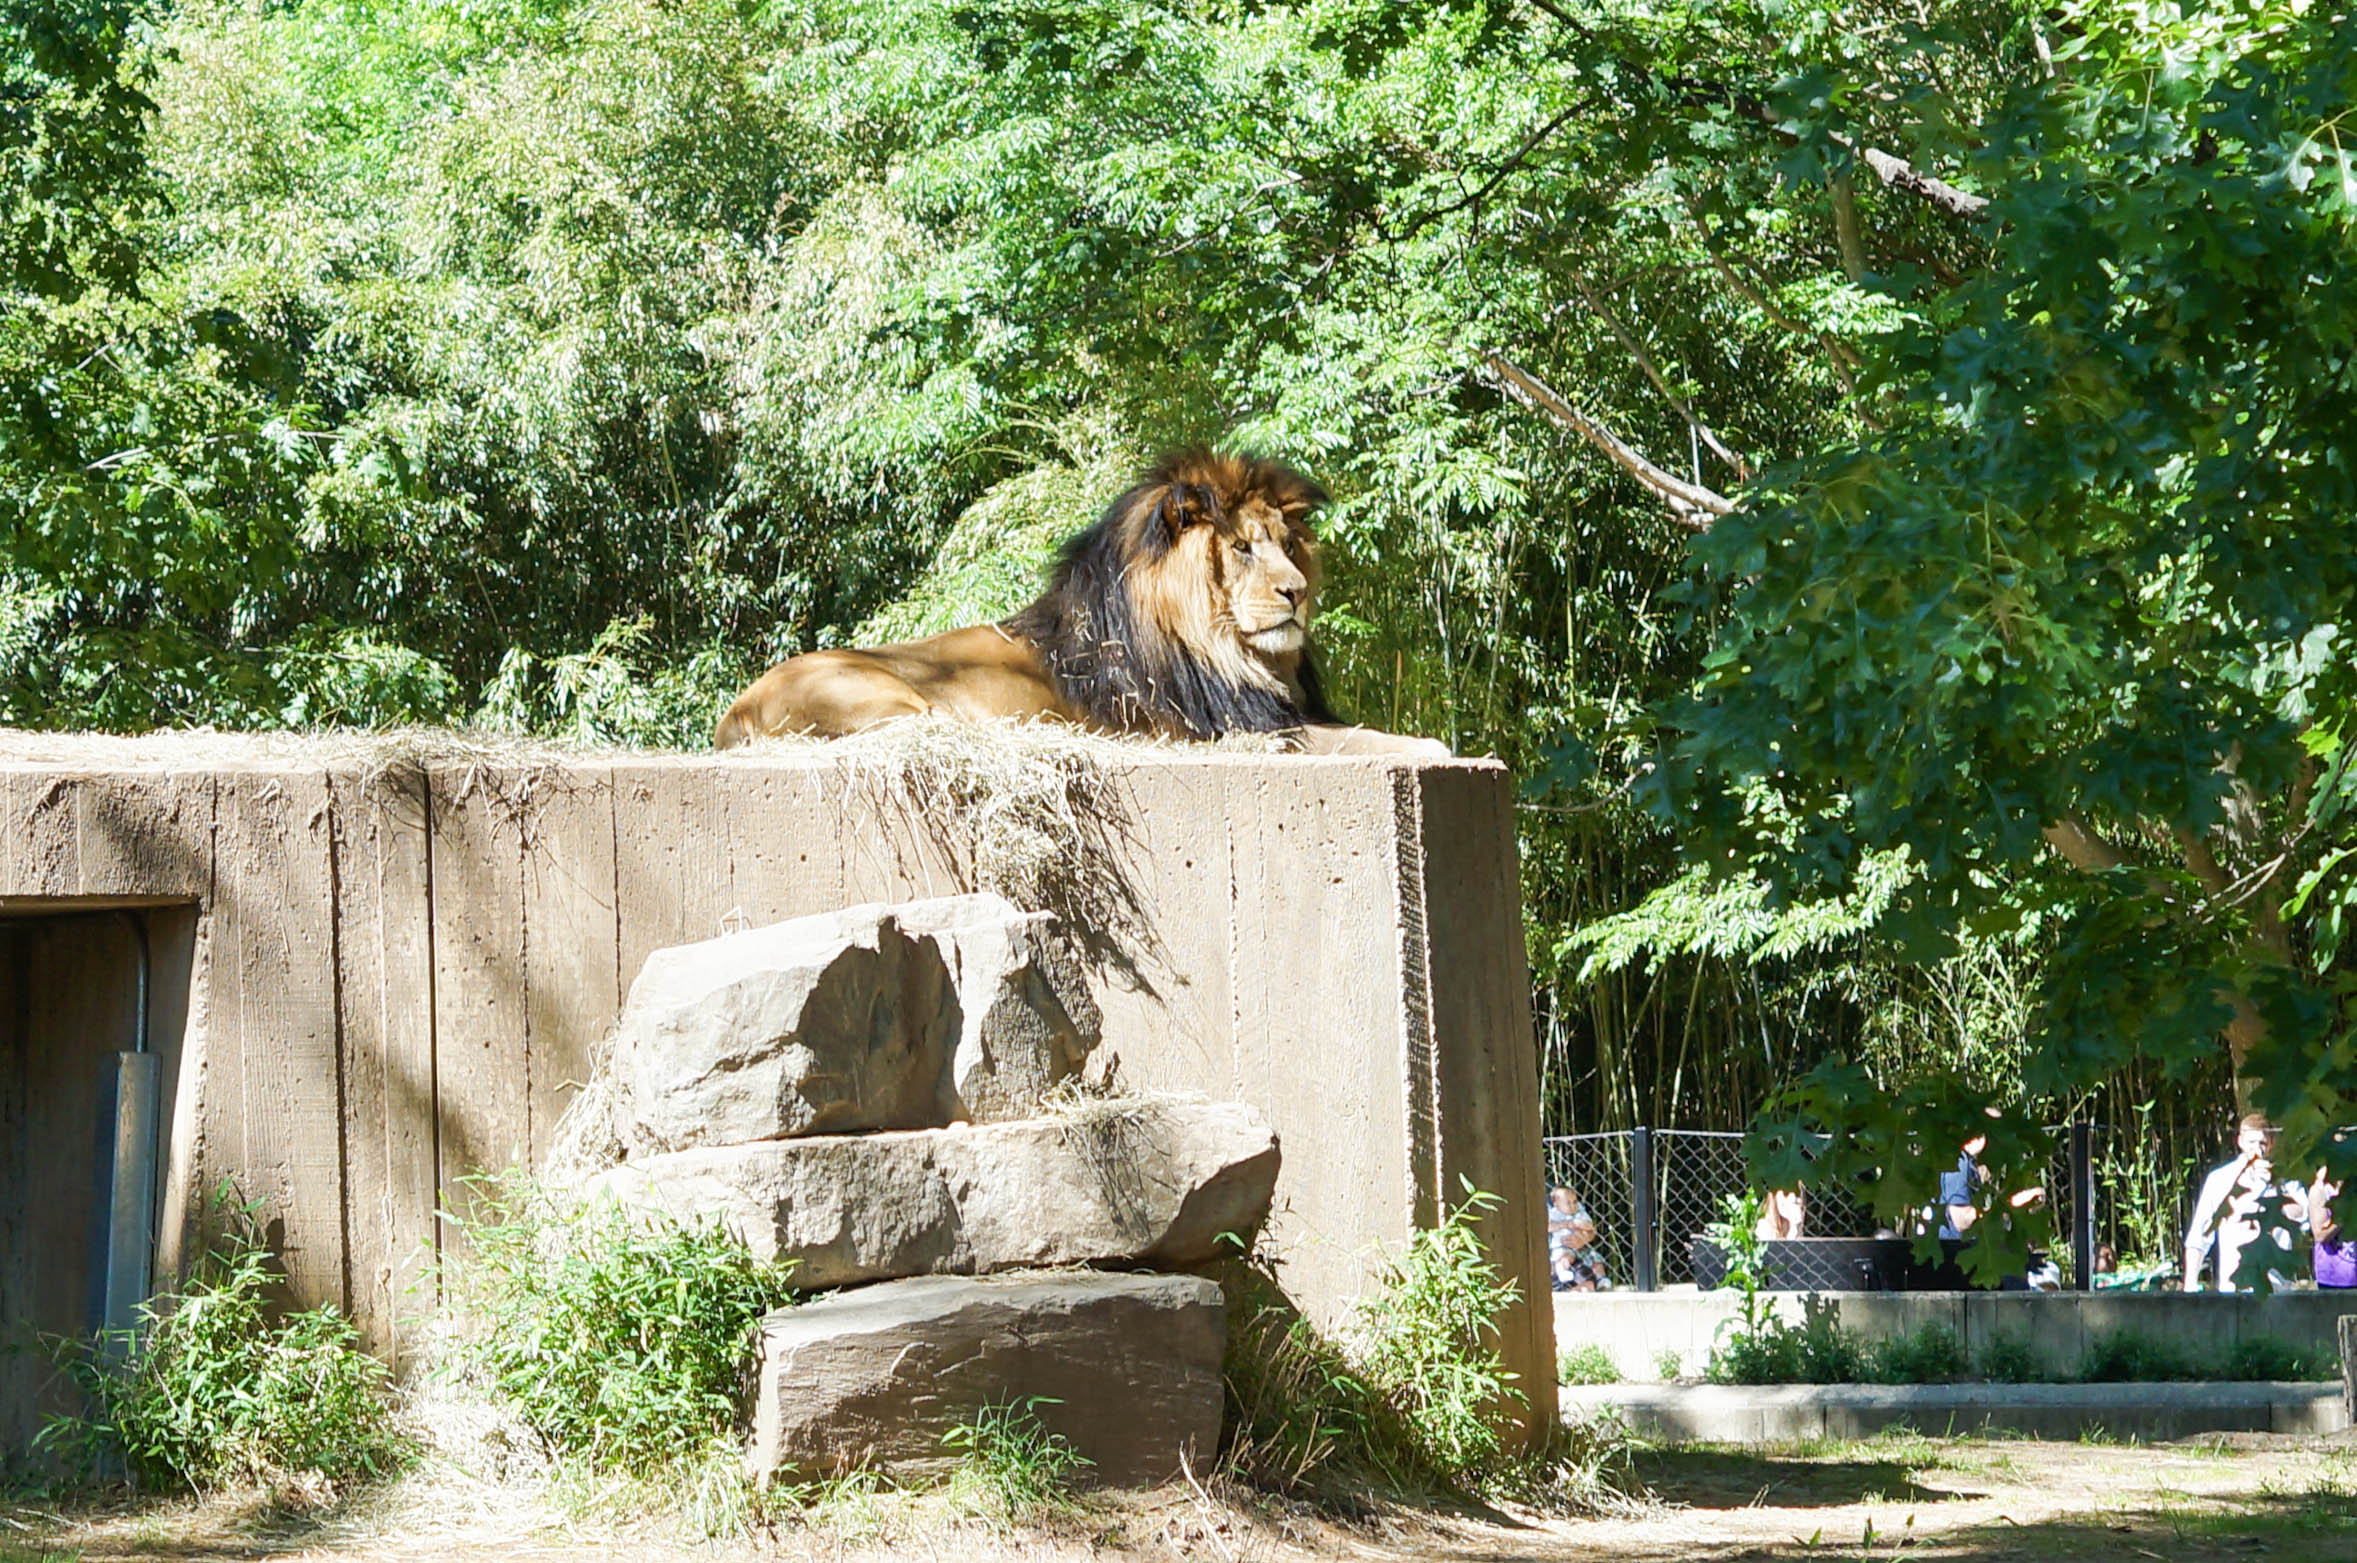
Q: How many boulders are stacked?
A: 3